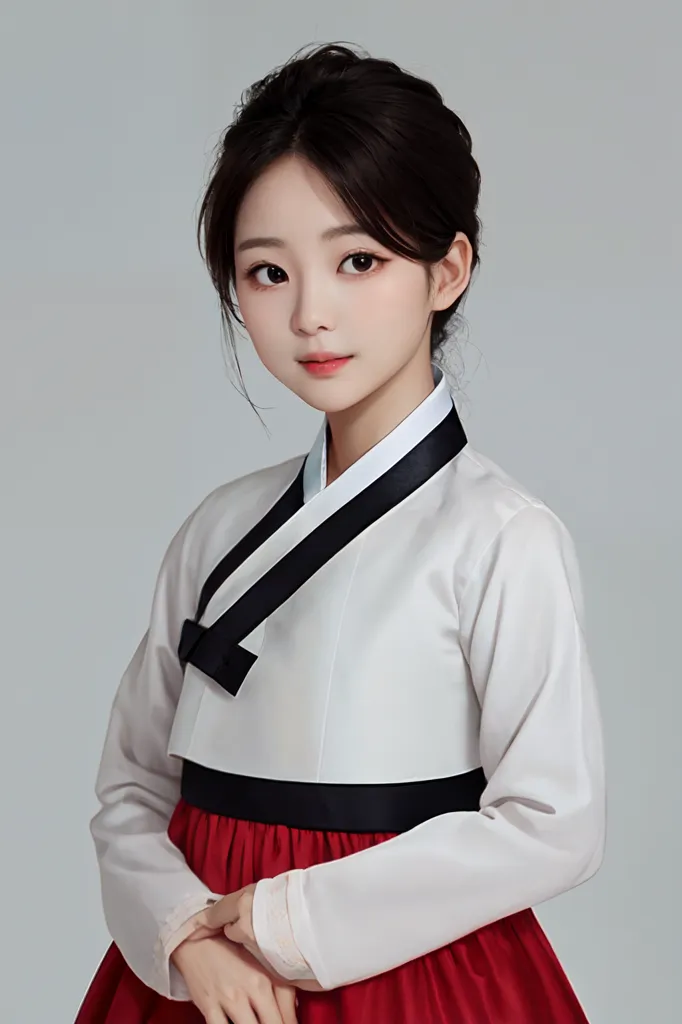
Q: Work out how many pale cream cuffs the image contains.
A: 2